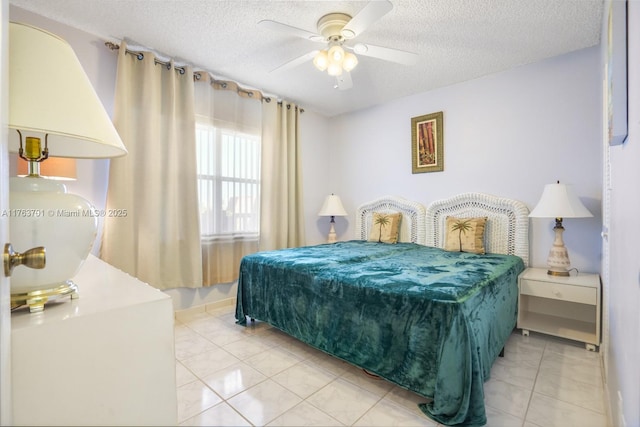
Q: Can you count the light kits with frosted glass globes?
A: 1